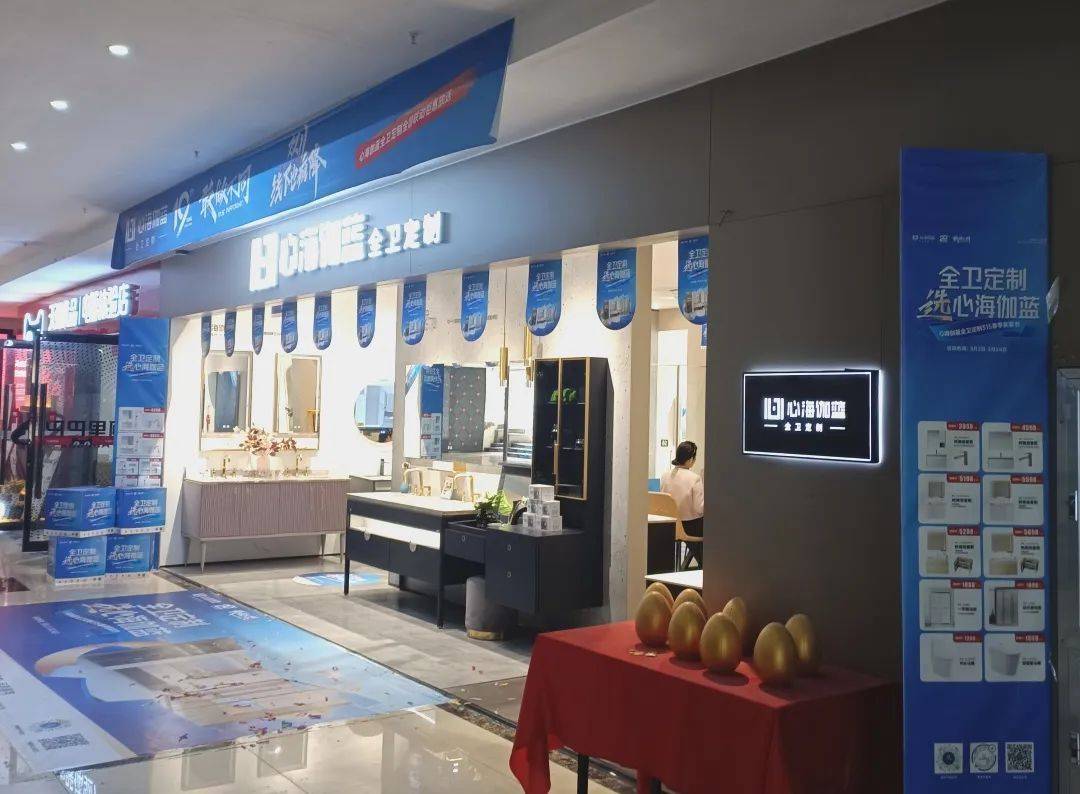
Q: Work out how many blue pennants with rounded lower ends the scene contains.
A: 11